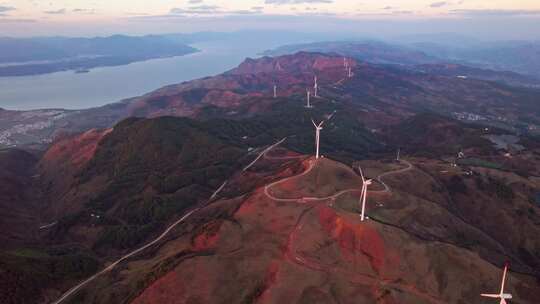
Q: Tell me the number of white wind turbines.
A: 10